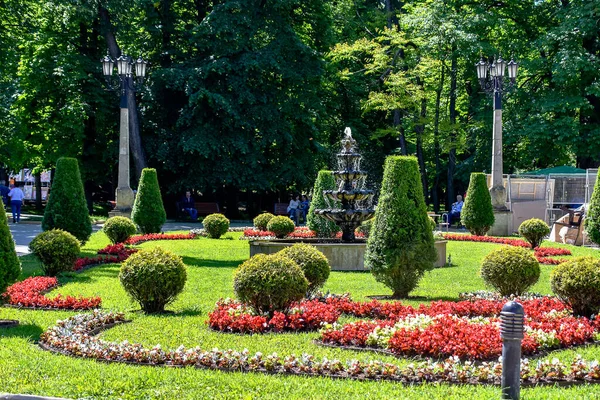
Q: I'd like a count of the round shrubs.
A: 11